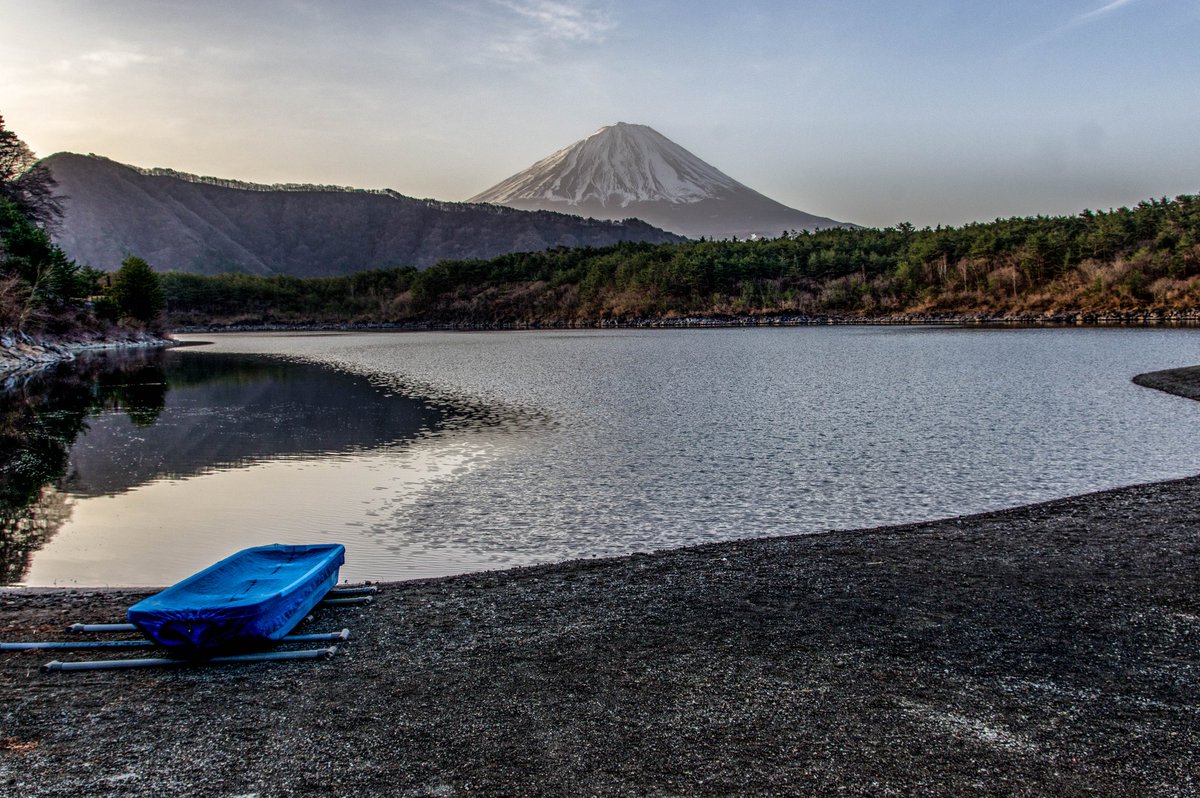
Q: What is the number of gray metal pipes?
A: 5